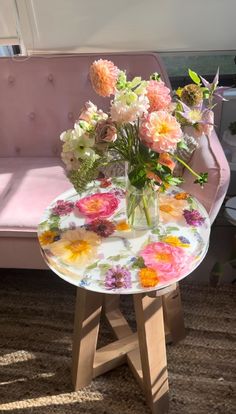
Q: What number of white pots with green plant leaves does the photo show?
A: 1